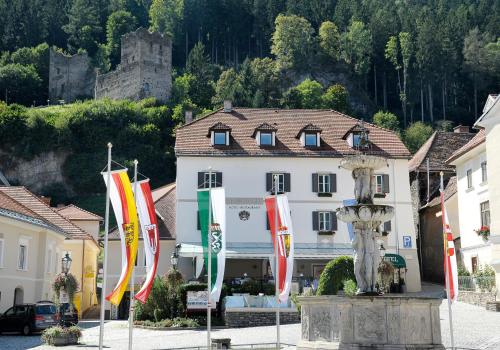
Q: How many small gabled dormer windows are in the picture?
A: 4